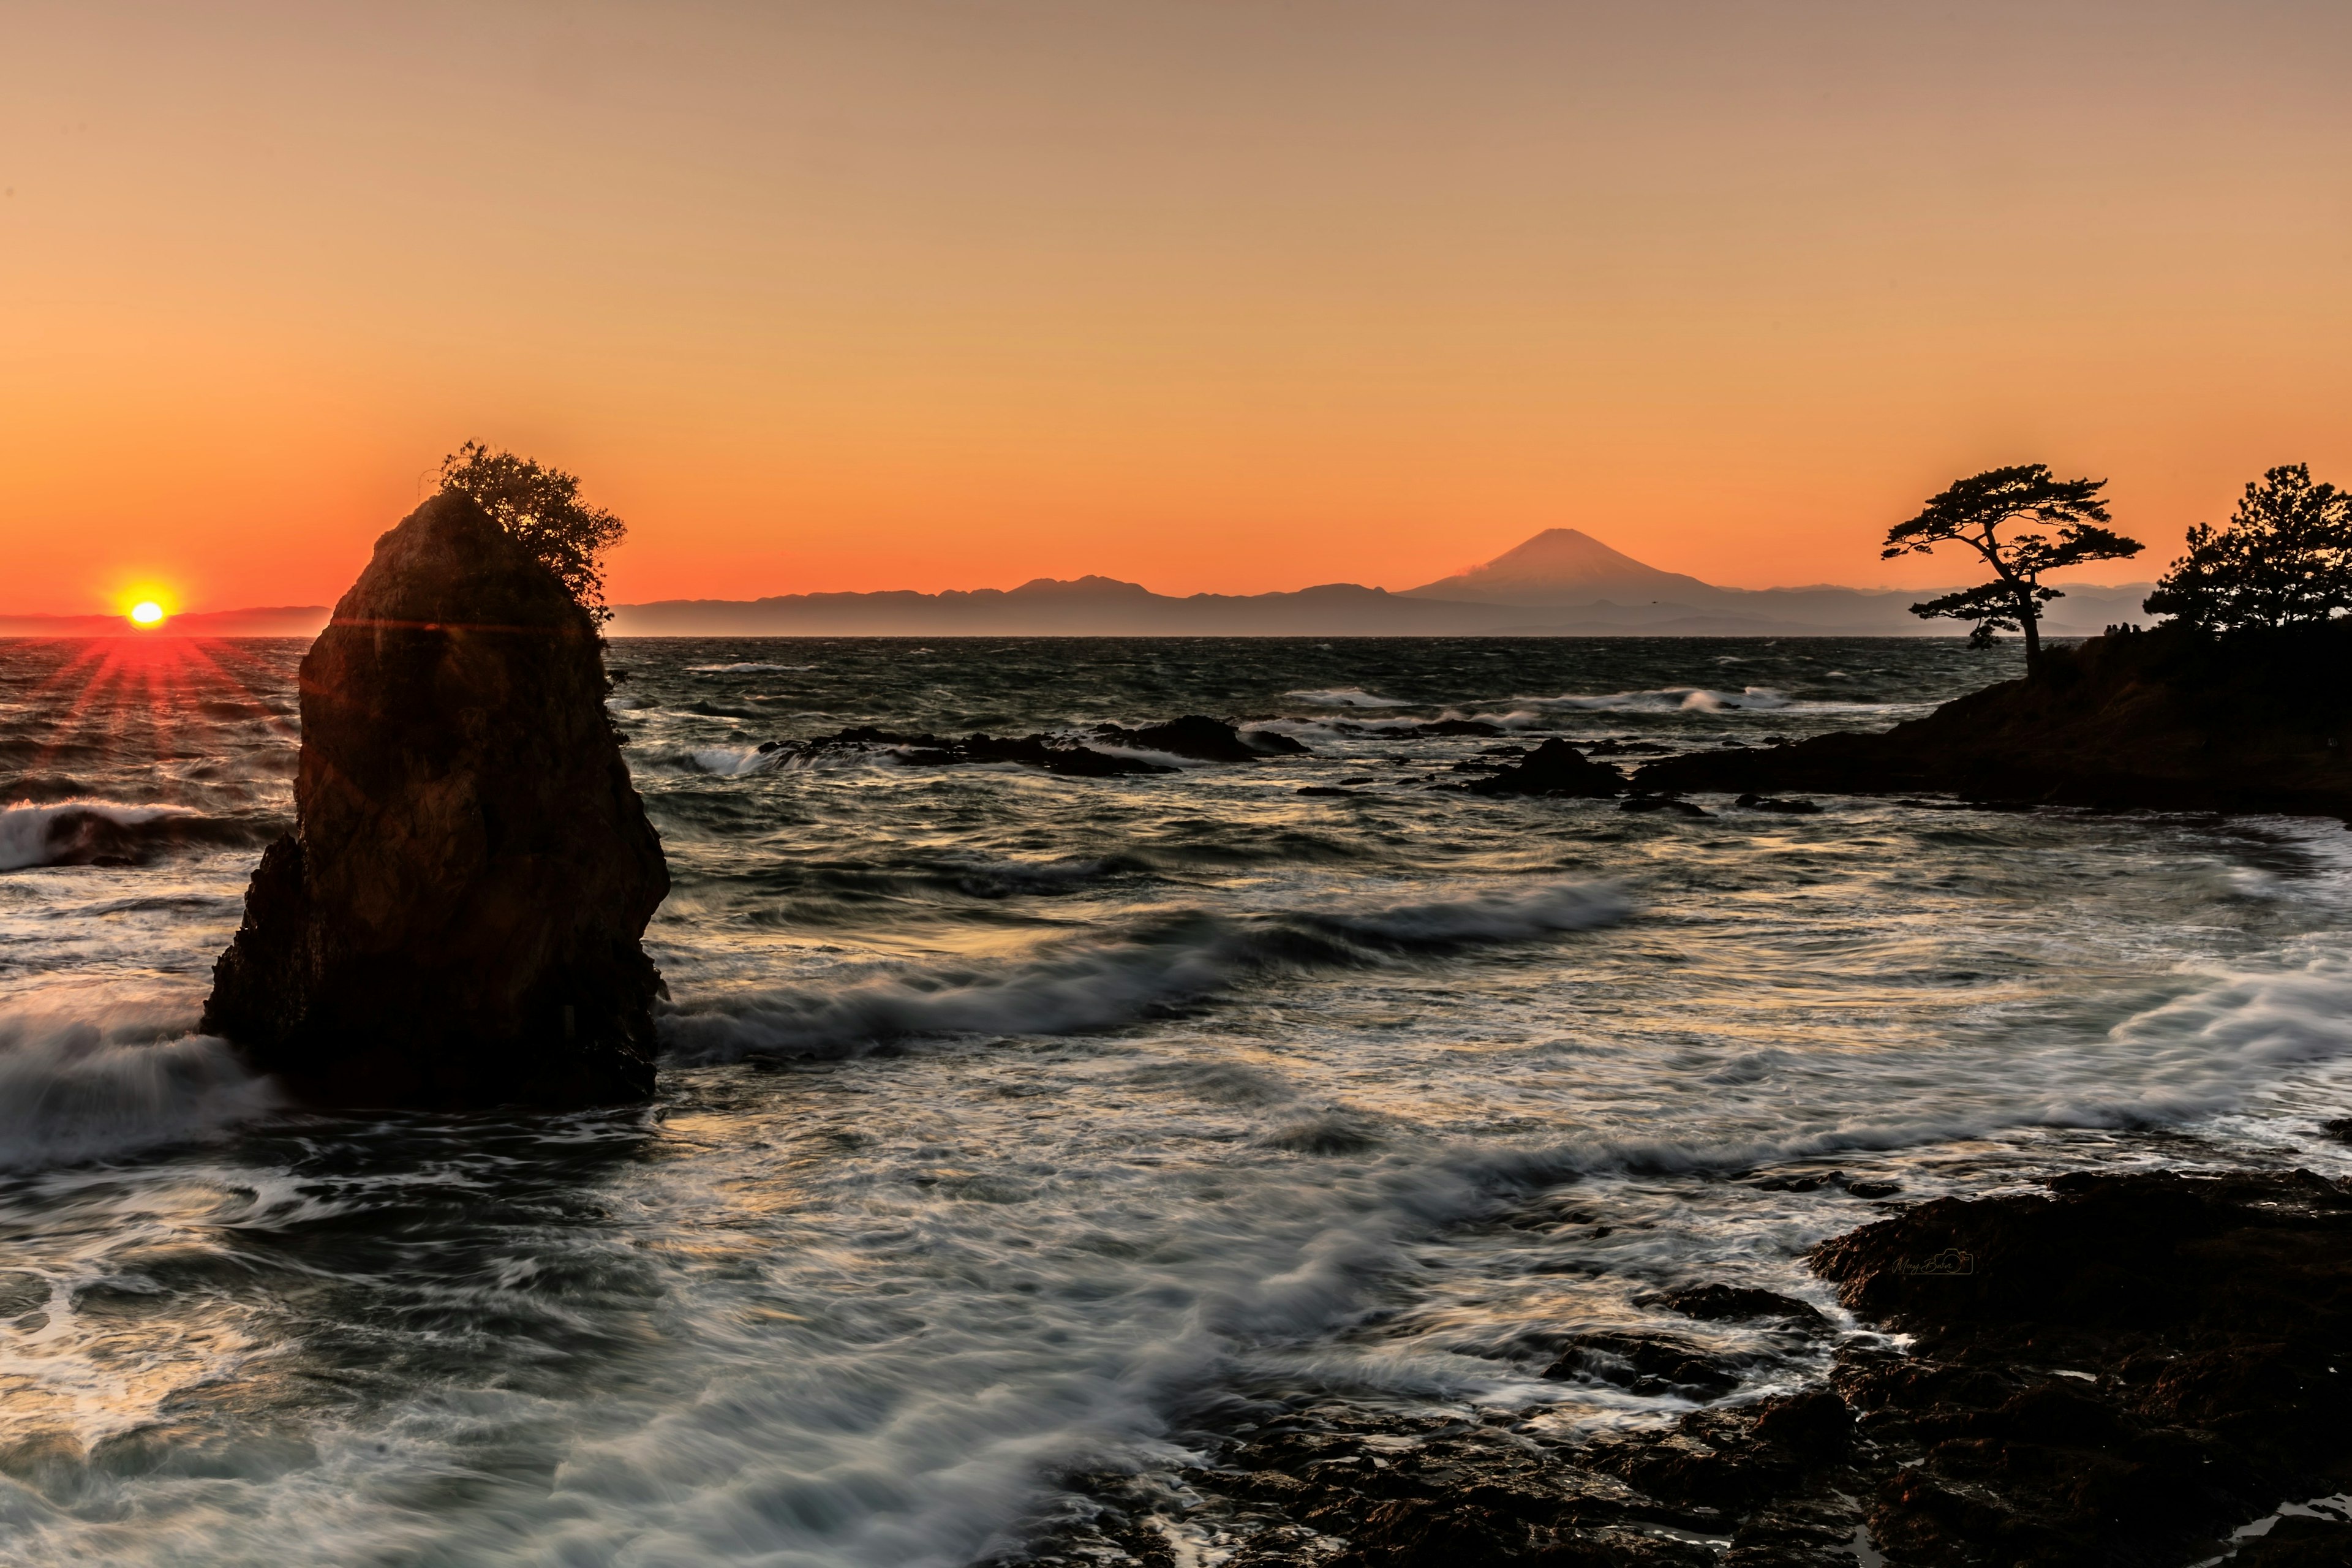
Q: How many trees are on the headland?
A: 2